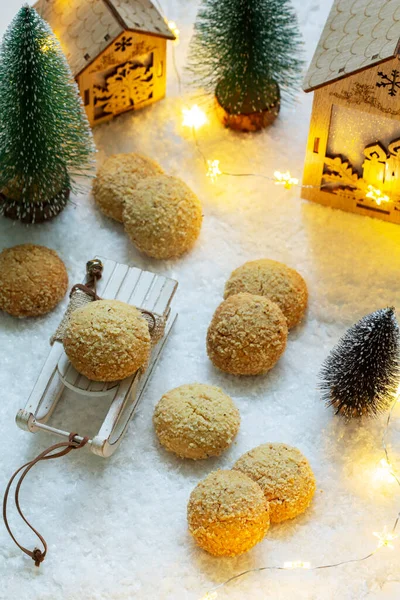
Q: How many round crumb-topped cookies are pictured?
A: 9